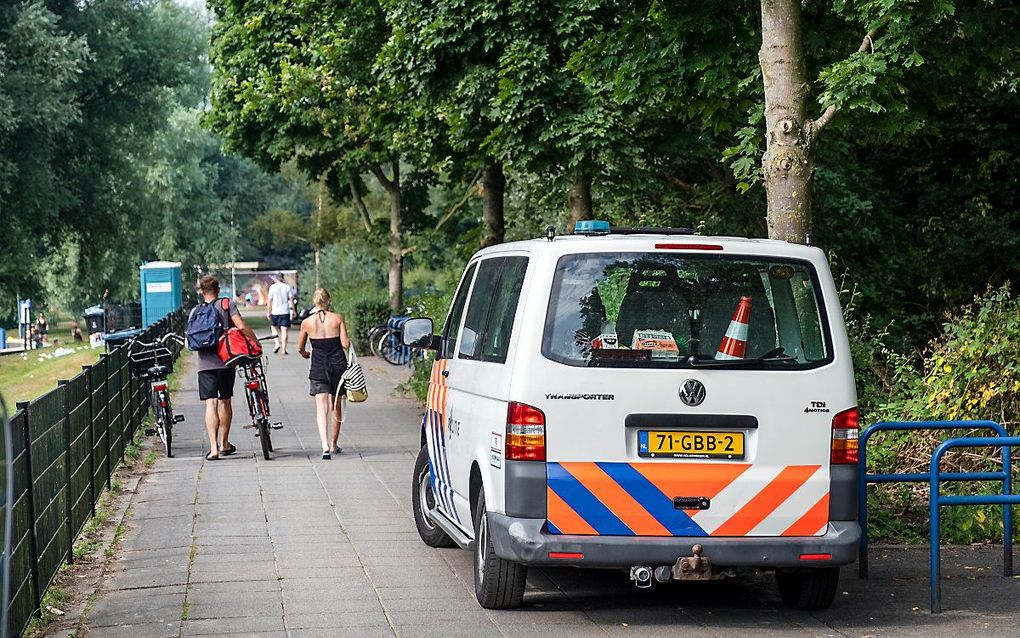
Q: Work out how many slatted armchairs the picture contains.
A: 0